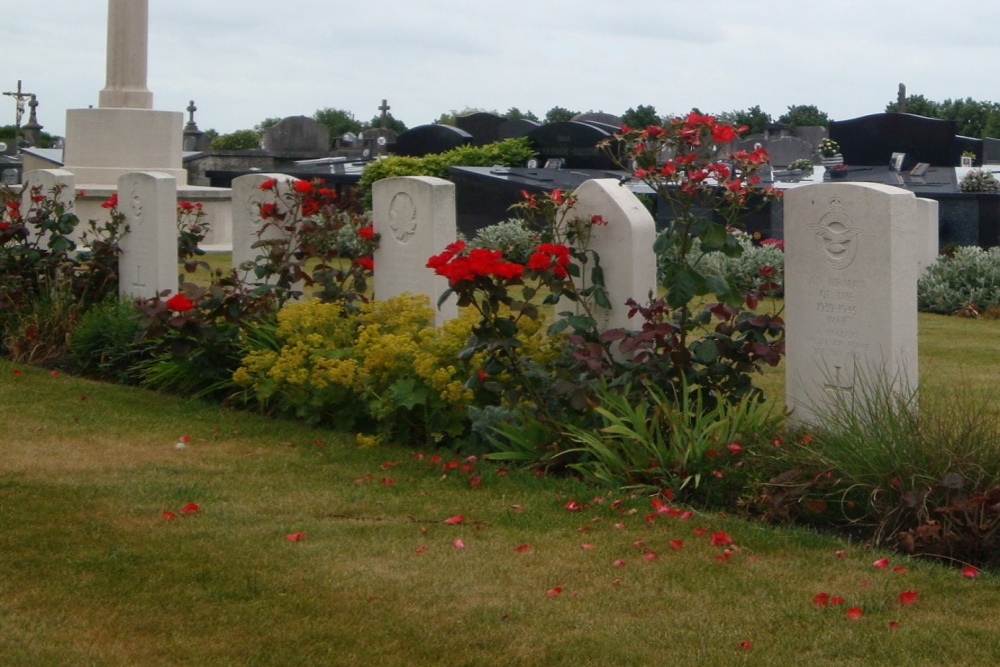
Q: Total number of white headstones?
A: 7